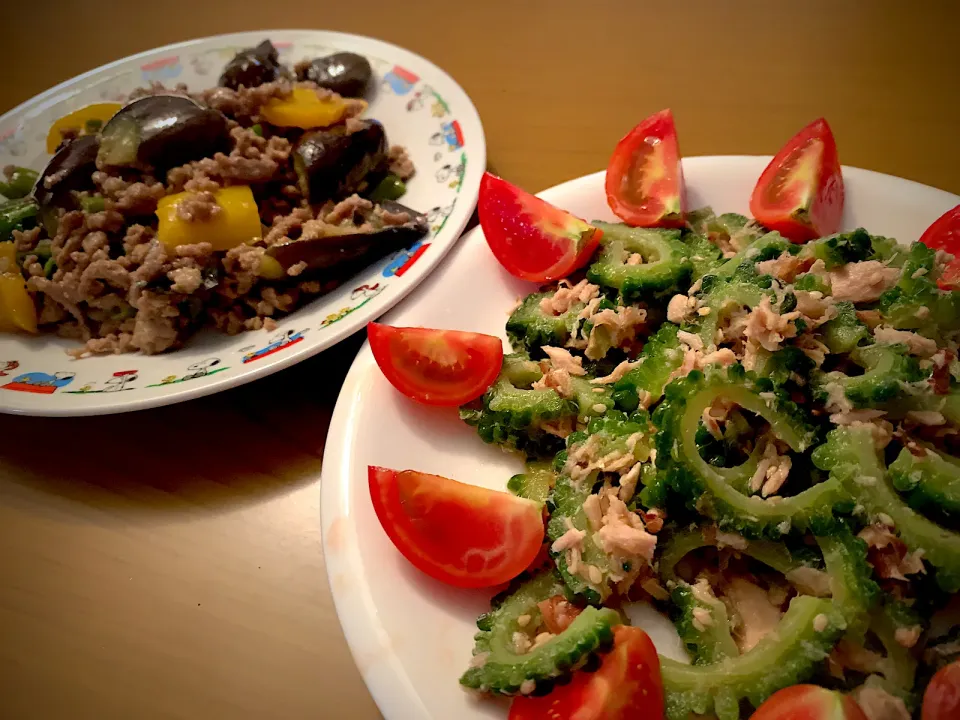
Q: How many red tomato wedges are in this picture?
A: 9